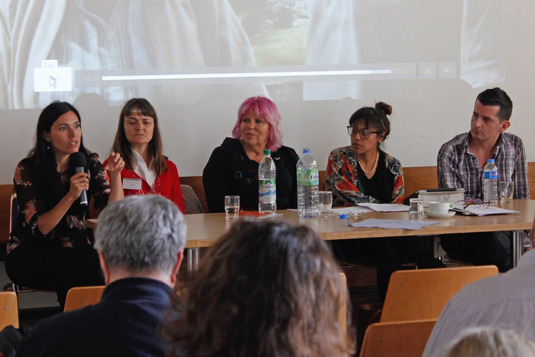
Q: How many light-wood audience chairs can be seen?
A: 5